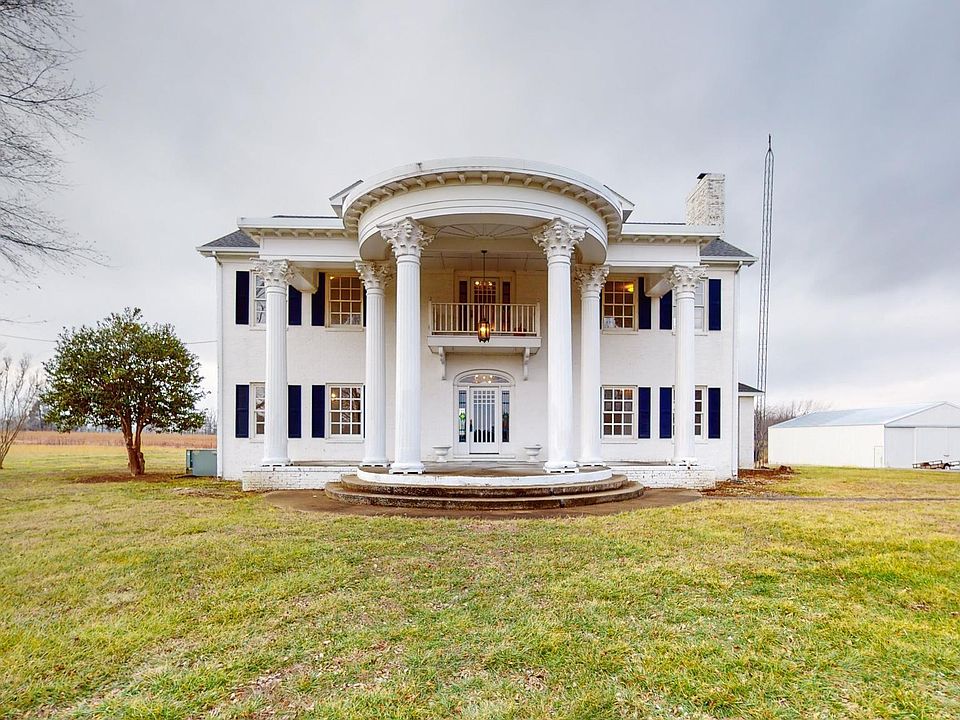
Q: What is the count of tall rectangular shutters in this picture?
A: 12